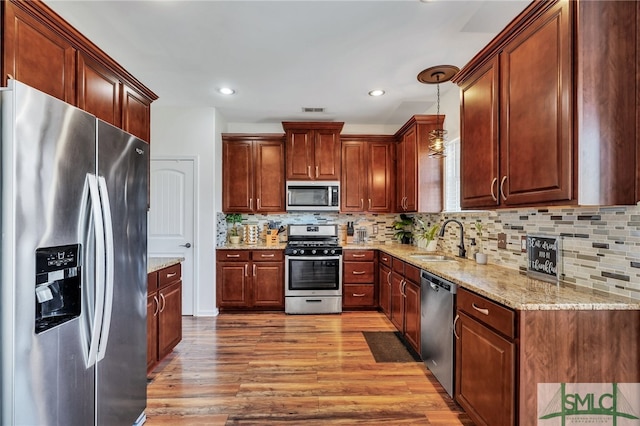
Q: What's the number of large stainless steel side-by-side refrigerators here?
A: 1